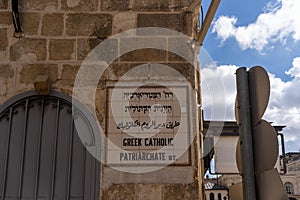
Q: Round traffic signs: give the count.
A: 2